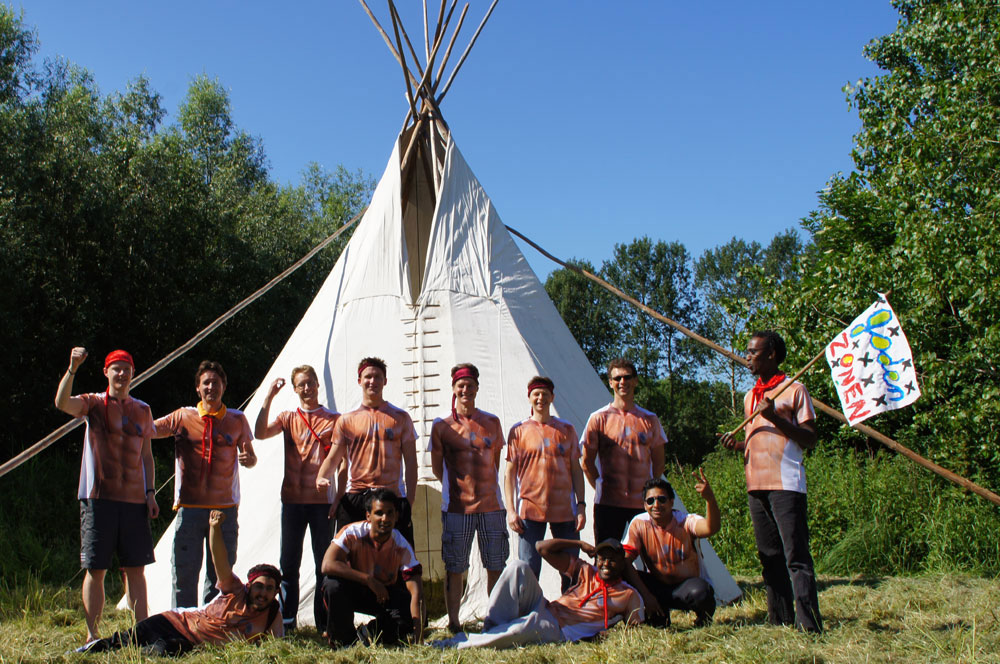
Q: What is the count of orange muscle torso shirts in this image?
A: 12